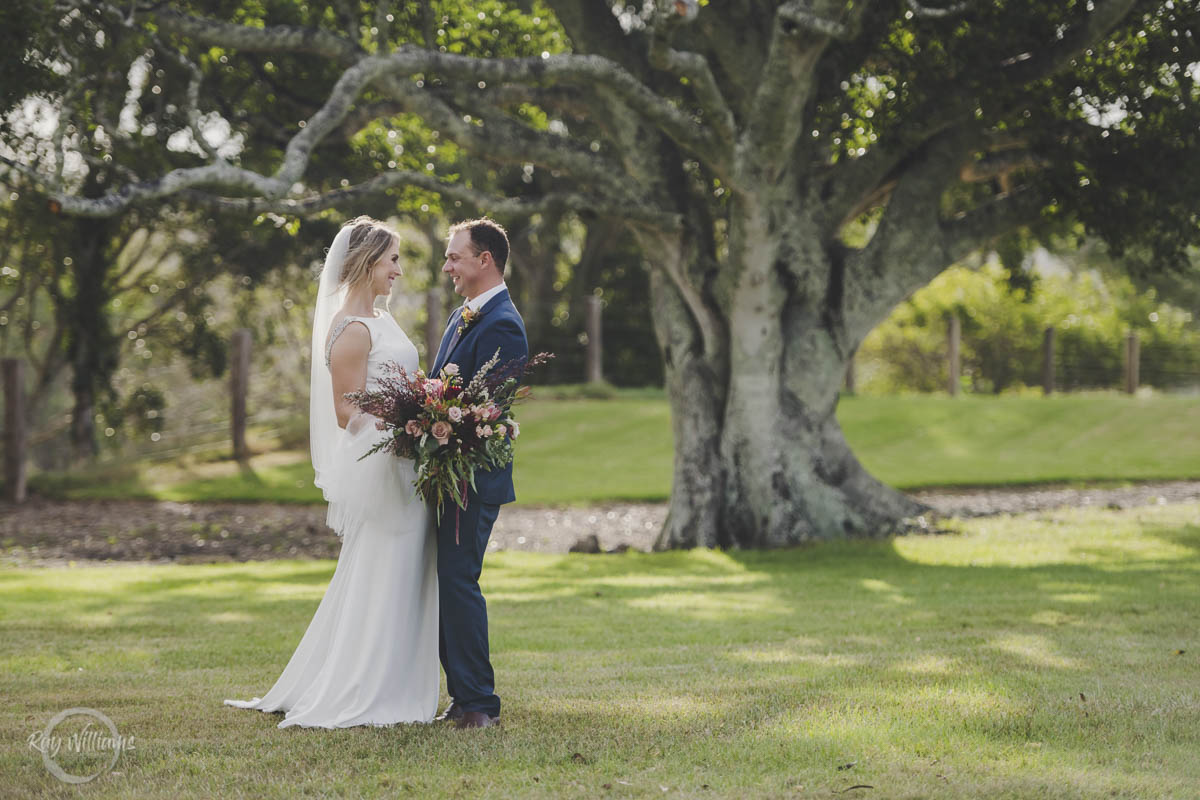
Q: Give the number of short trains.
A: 1